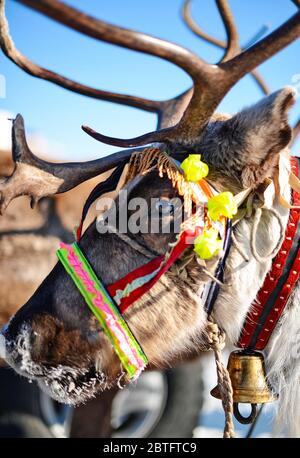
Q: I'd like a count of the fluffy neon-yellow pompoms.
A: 3